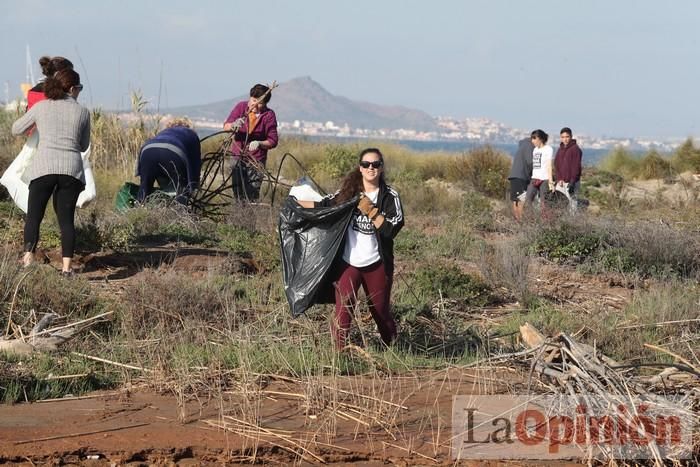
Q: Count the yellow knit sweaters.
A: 0